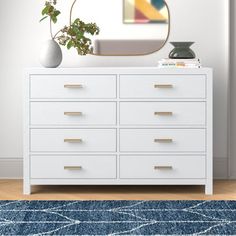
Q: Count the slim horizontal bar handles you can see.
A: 8